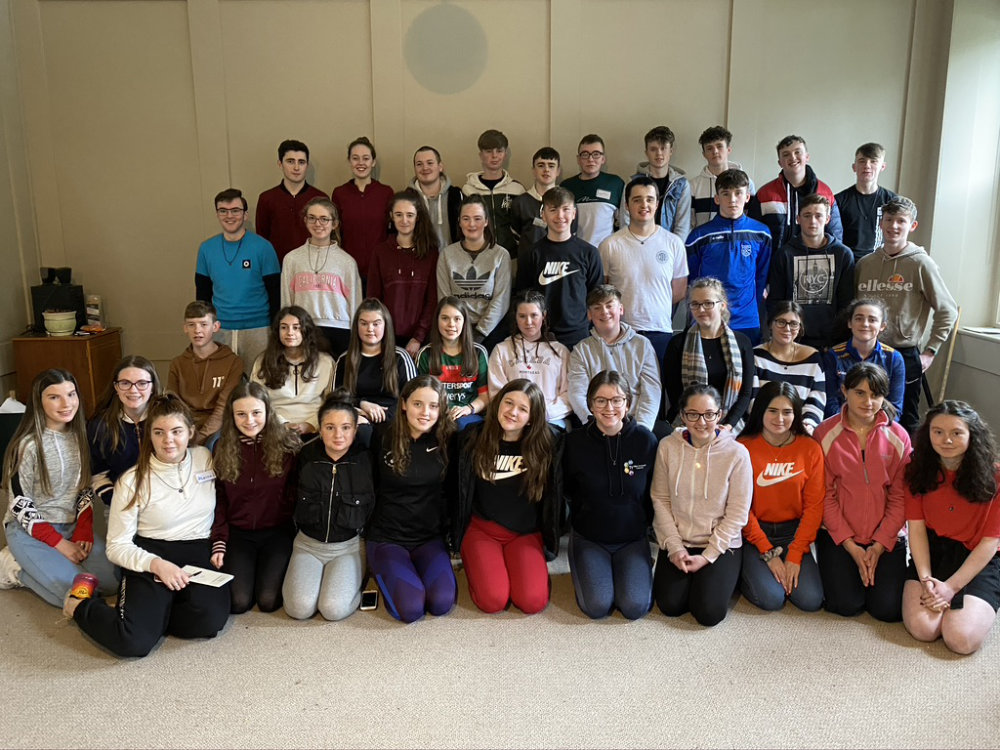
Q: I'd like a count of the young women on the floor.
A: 12